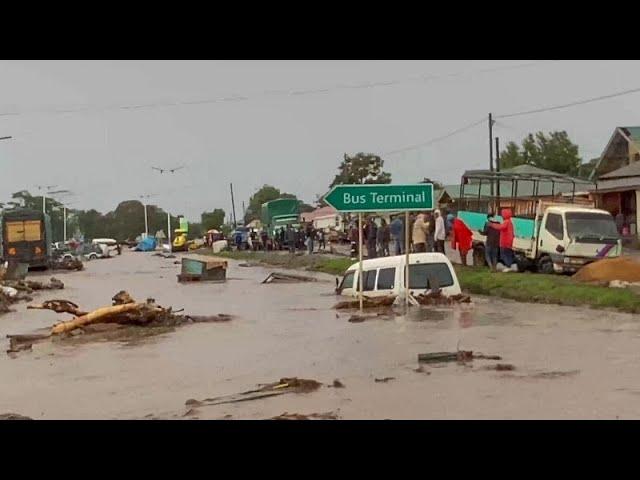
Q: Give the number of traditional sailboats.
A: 0